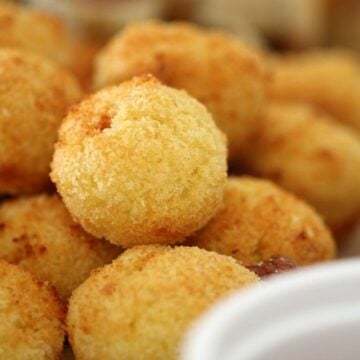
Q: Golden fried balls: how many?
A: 10